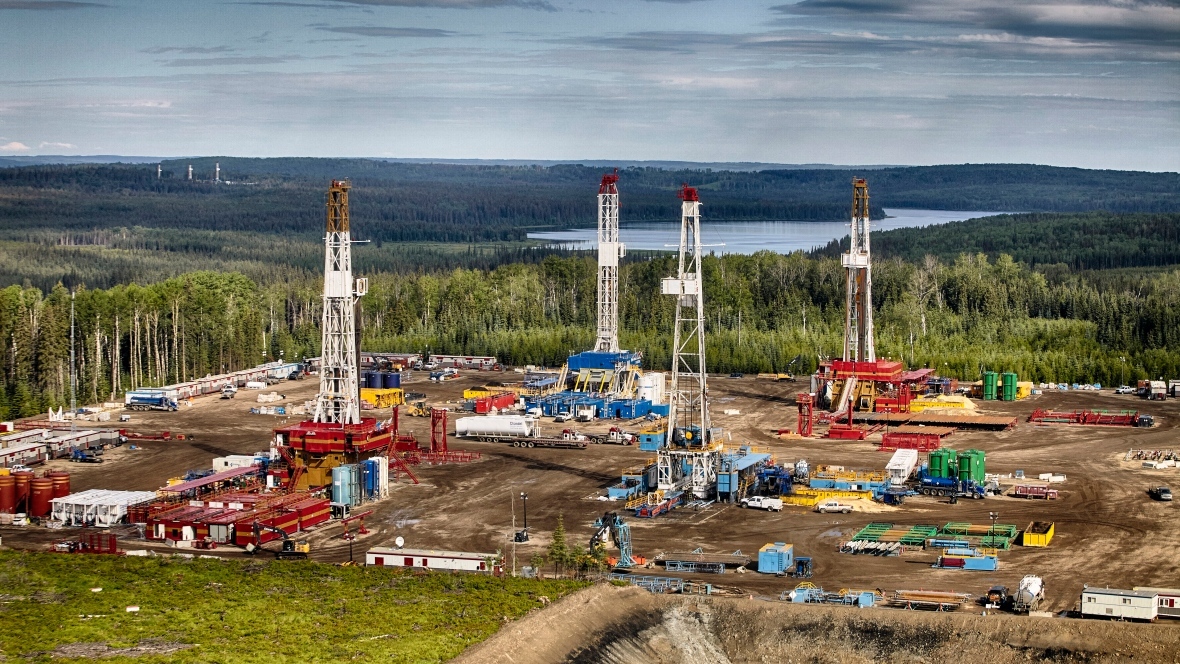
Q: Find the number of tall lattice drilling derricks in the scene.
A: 4